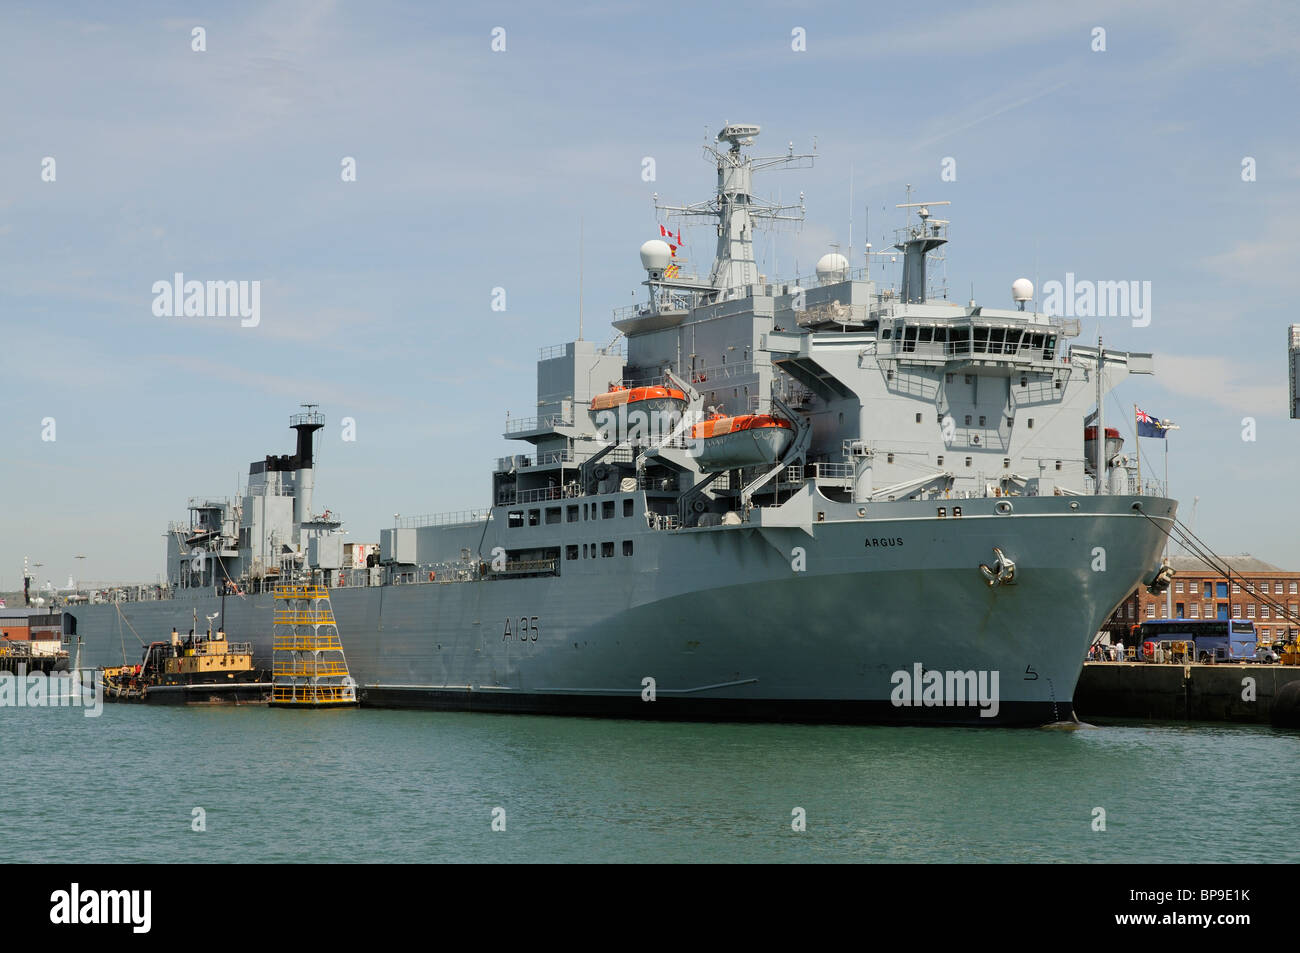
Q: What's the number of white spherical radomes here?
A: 3